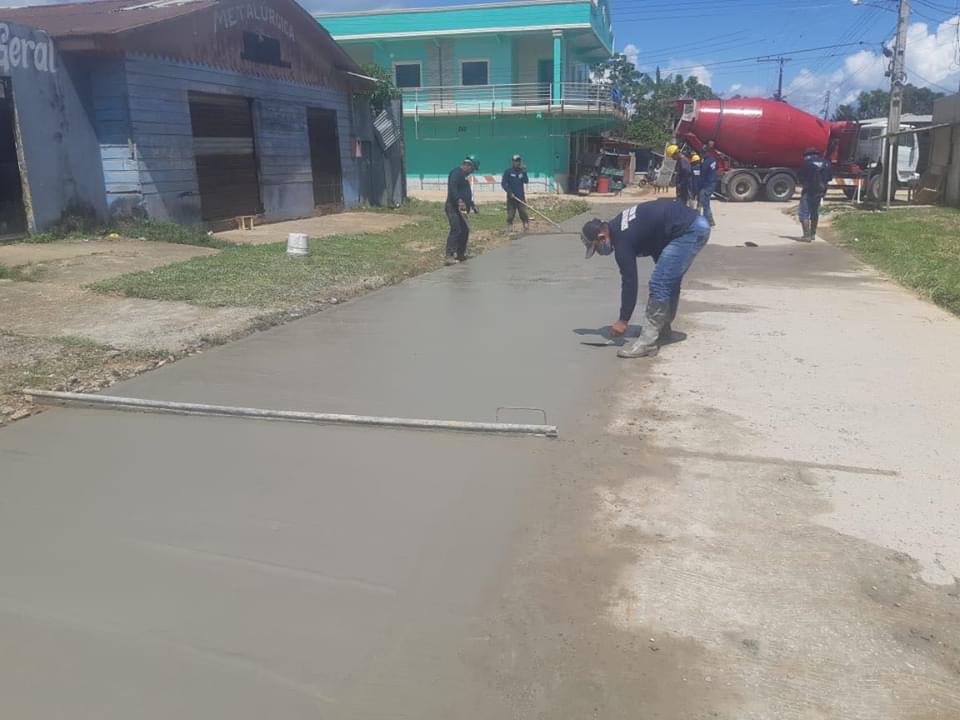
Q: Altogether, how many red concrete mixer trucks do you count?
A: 1